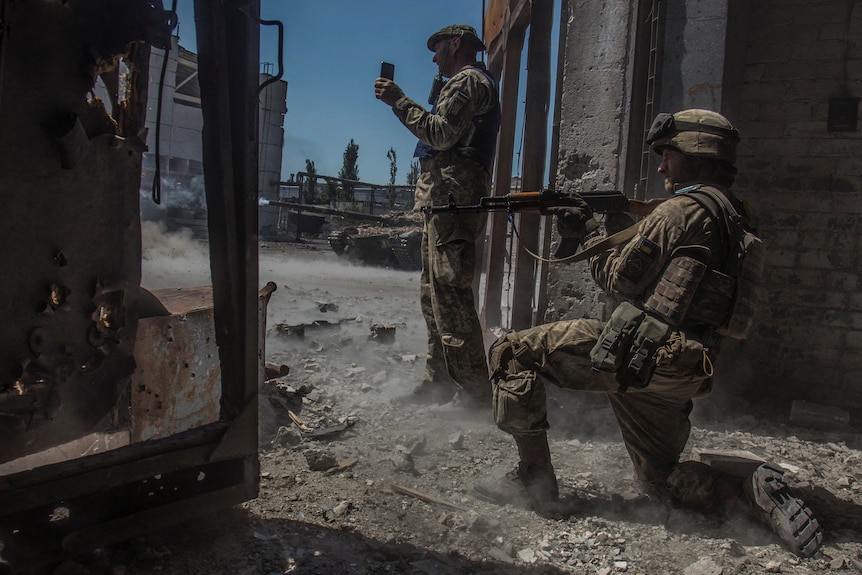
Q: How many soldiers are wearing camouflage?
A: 2